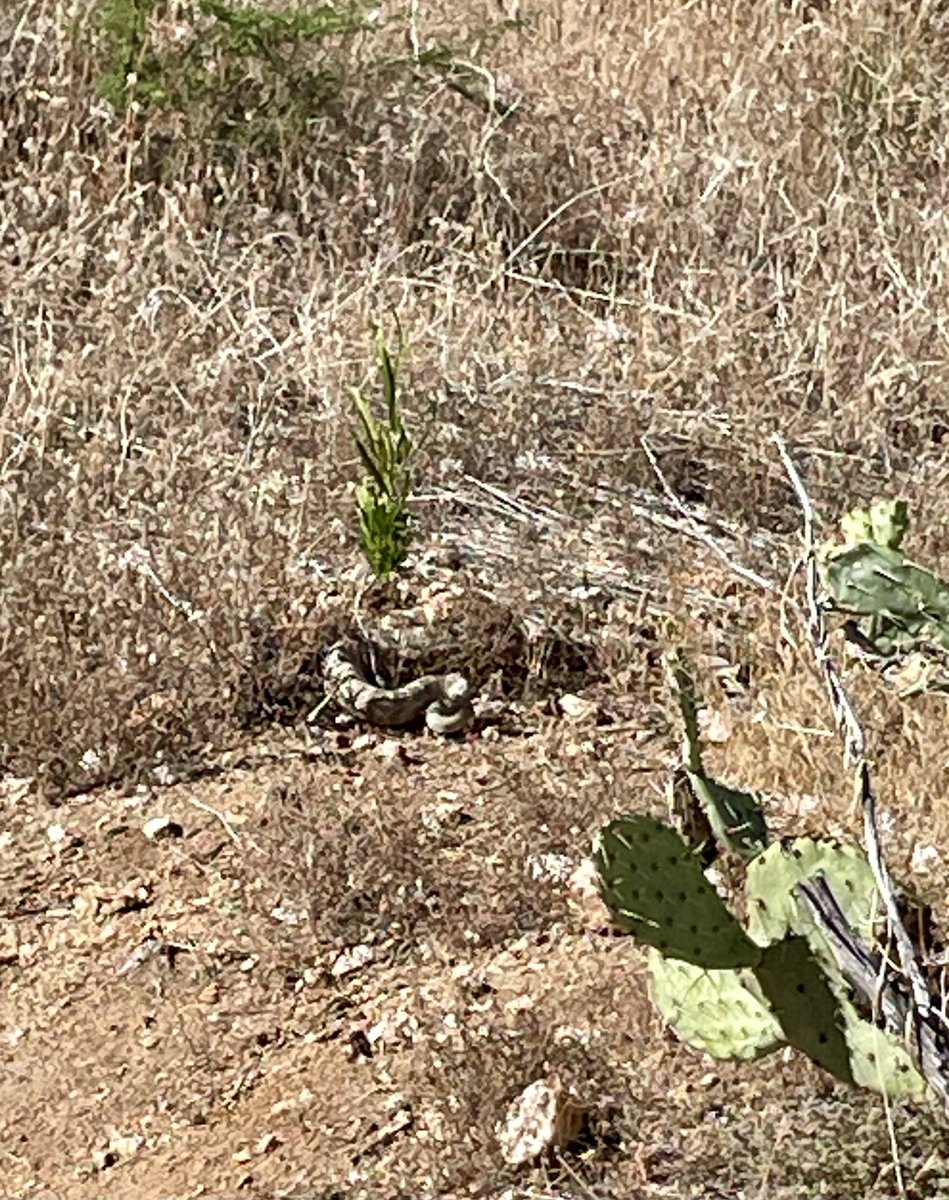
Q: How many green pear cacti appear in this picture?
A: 2